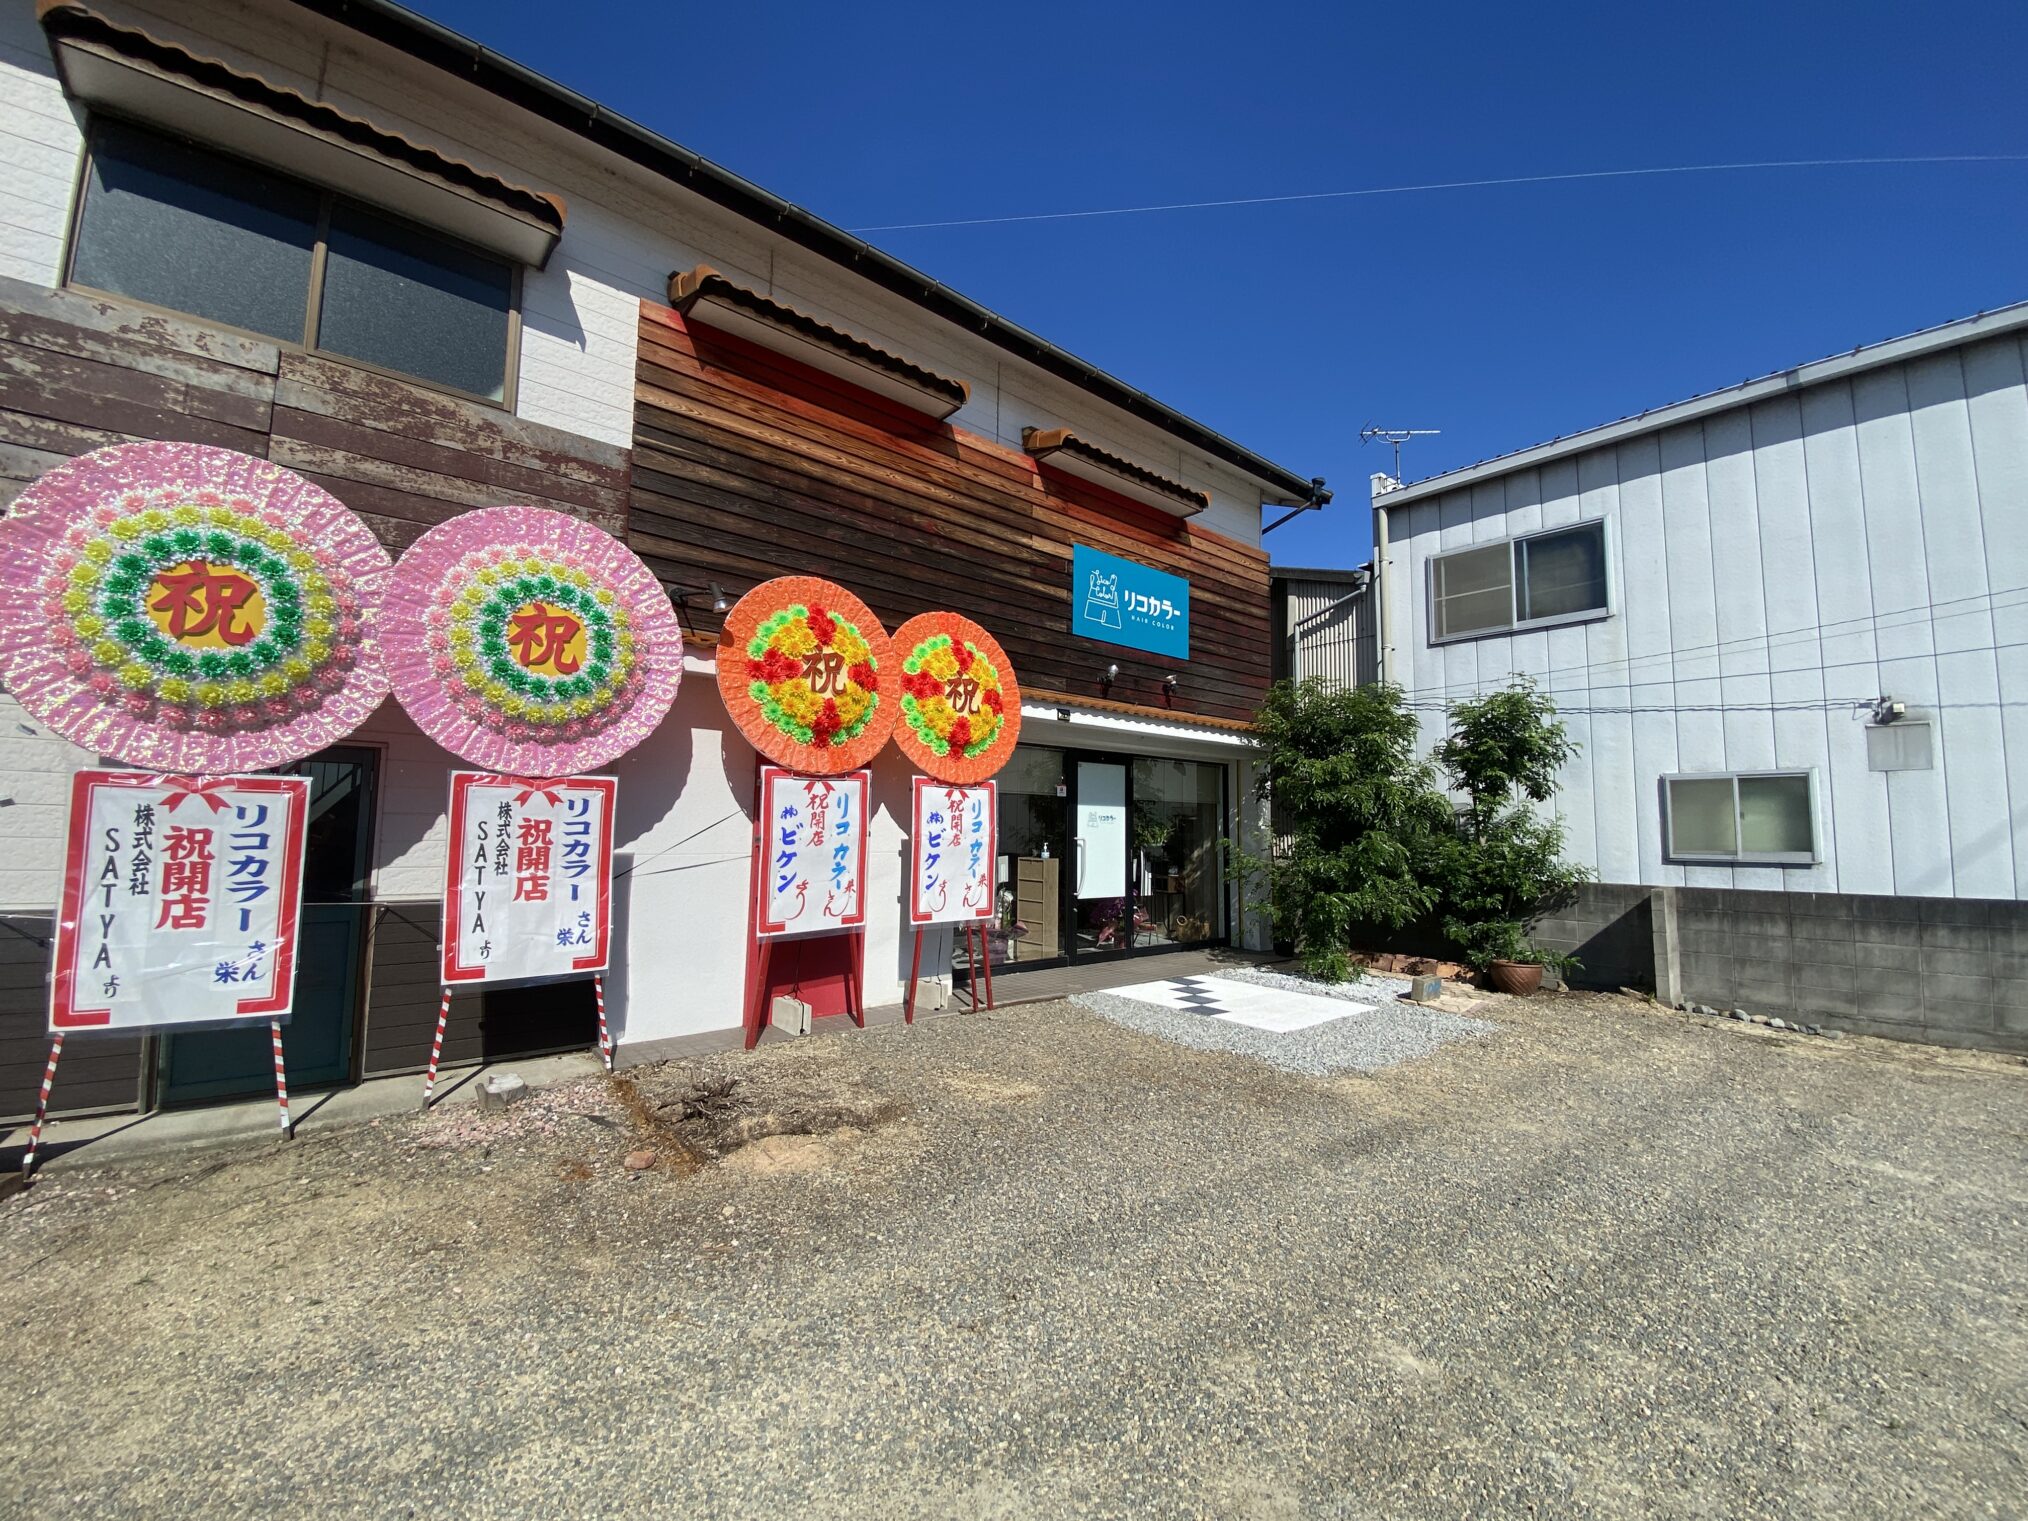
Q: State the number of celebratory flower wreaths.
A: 4